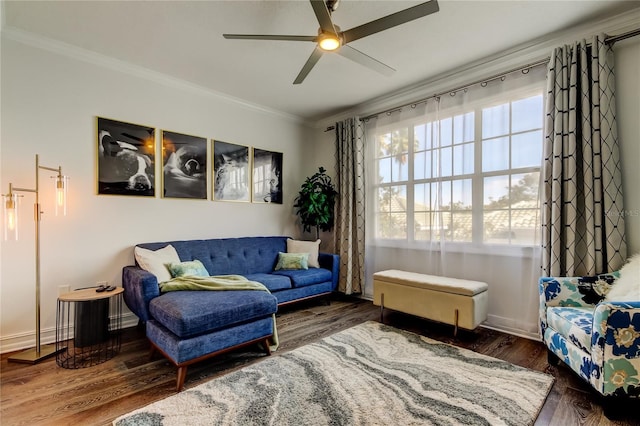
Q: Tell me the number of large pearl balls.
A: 0